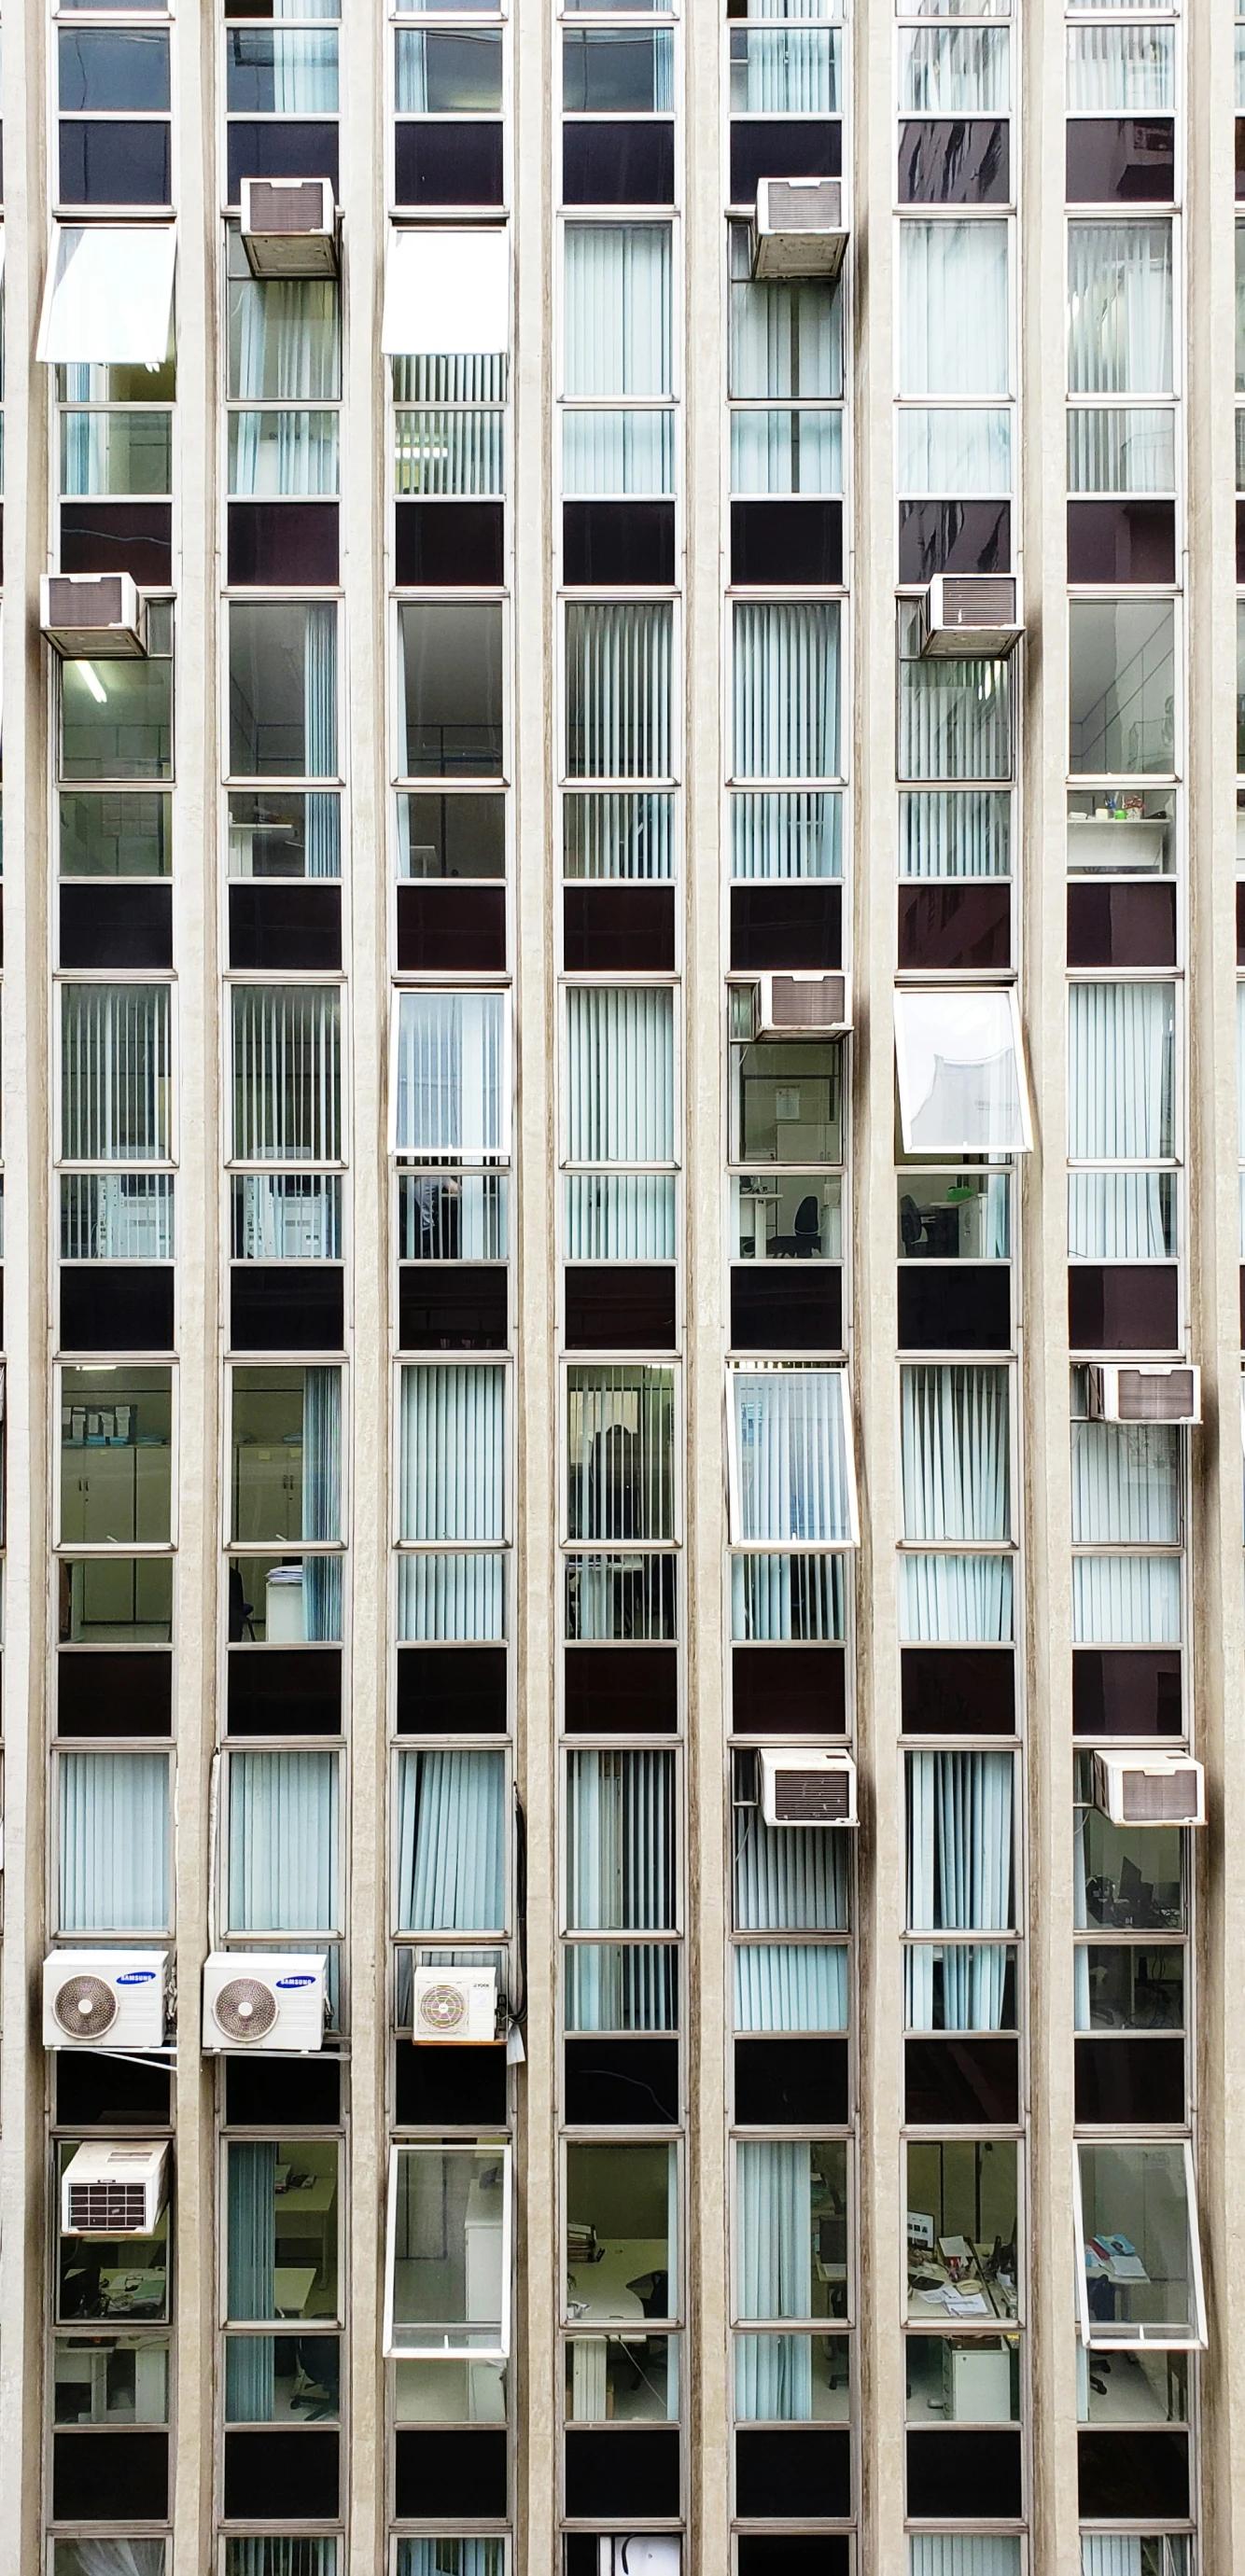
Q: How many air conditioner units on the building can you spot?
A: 12